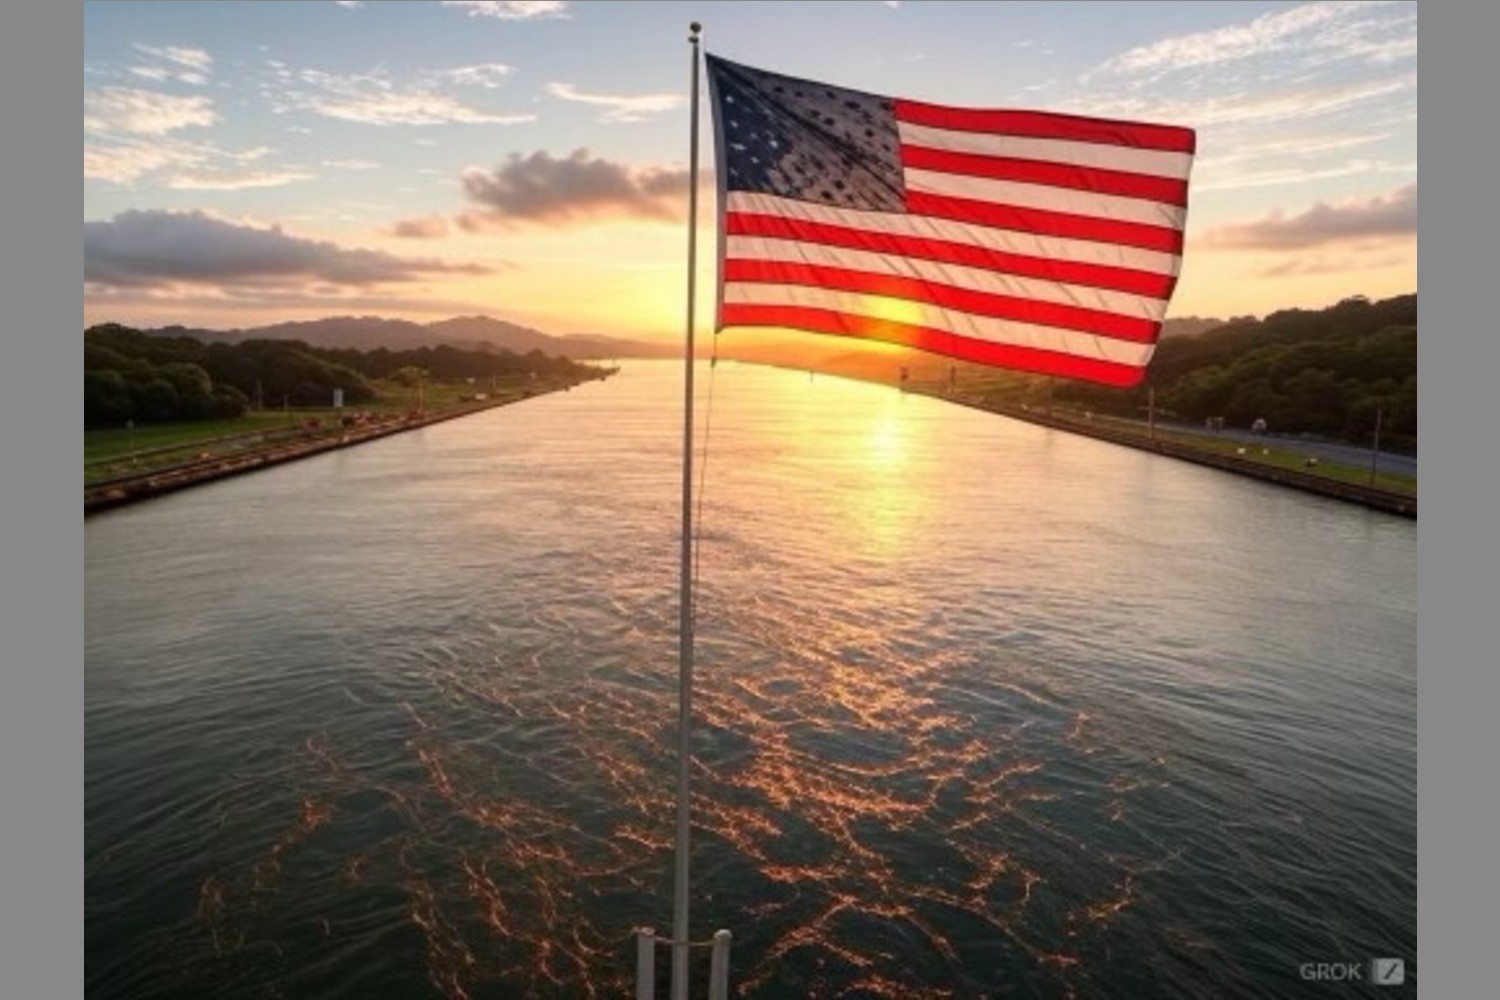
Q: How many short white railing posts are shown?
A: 2